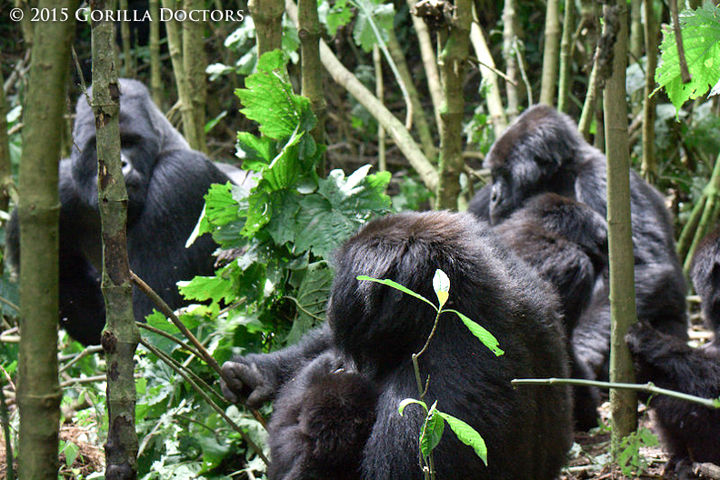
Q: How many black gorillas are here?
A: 6